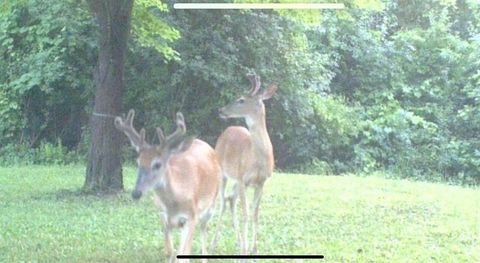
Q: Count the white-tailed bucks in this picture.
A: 2